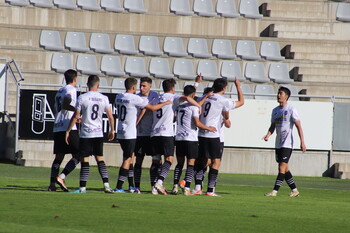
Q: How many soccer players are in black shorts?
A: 9